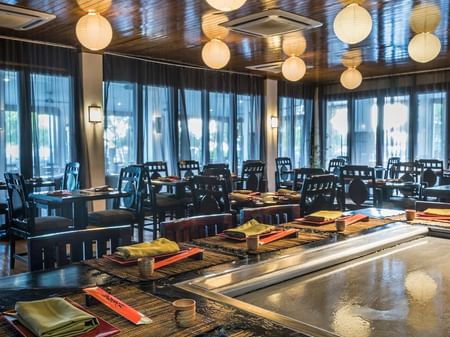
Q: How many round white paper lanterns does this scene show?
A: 7